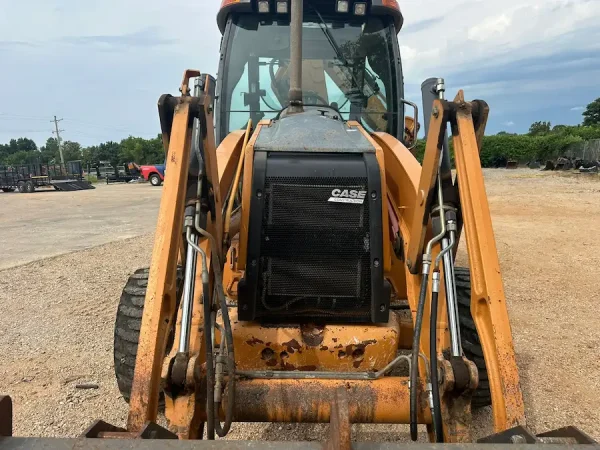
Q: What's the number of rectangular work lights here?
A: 4